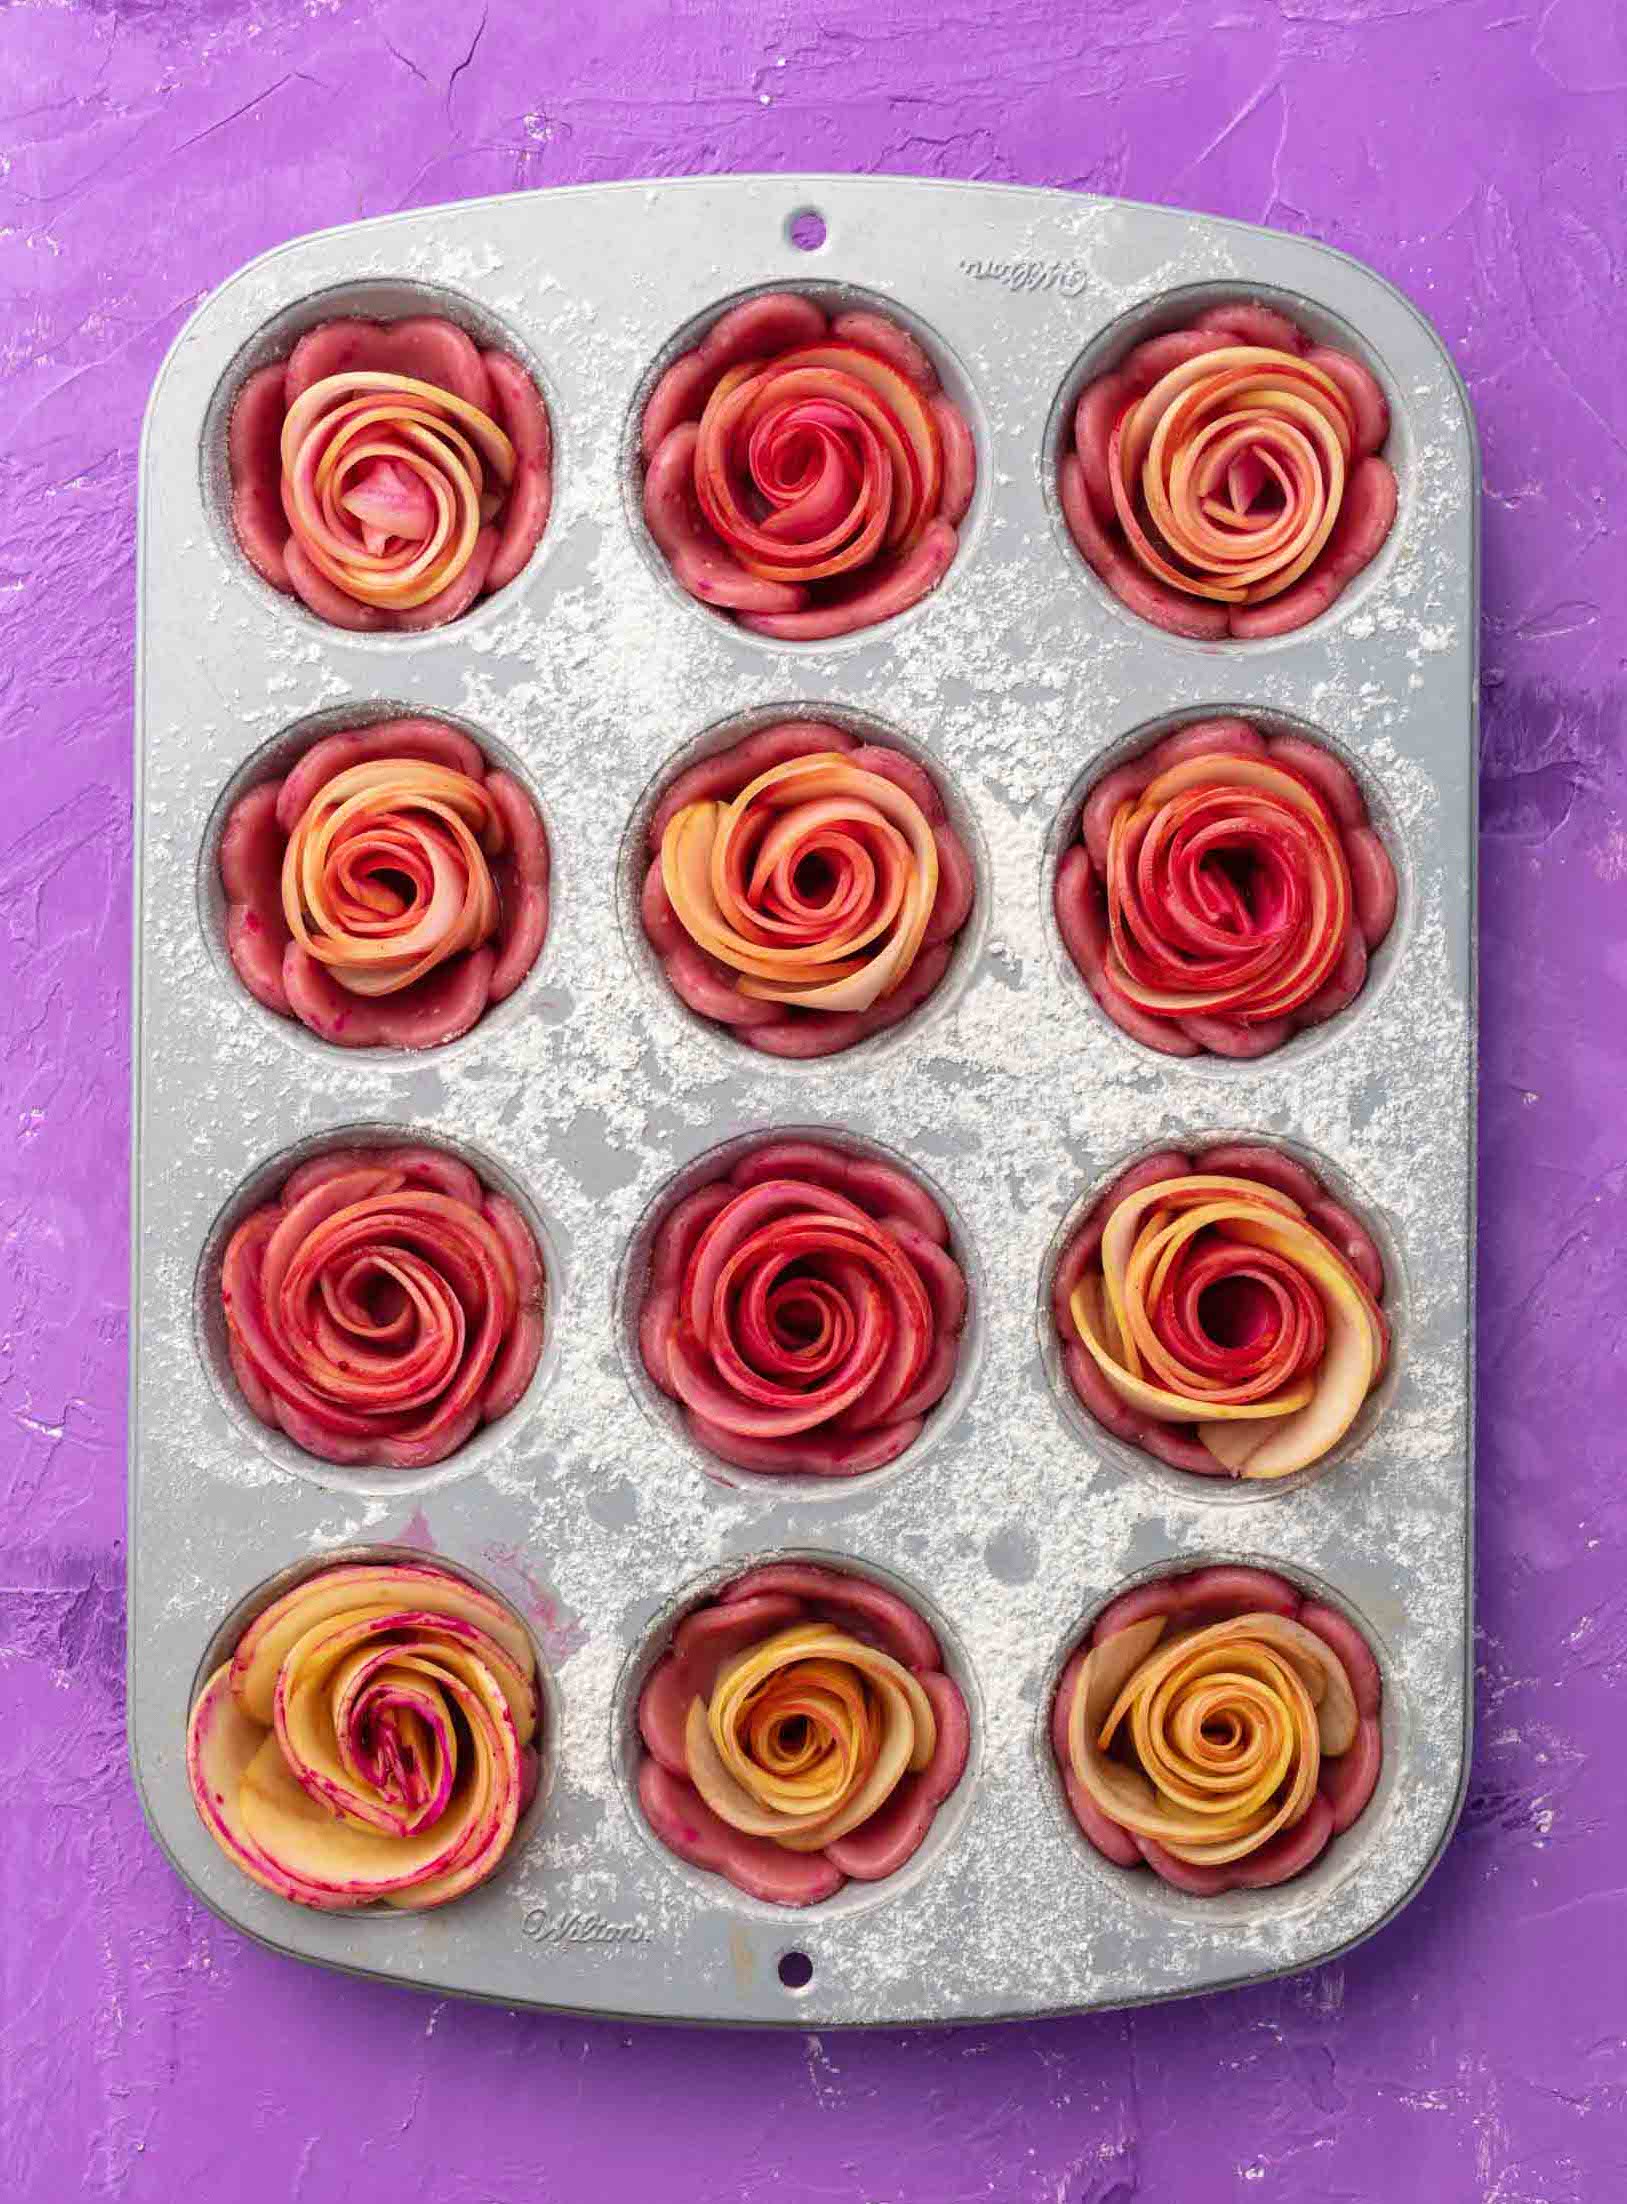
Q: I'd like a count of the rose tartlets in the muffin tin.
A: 12